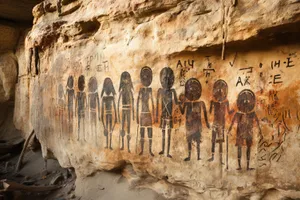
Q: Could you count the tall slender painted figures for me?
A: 11